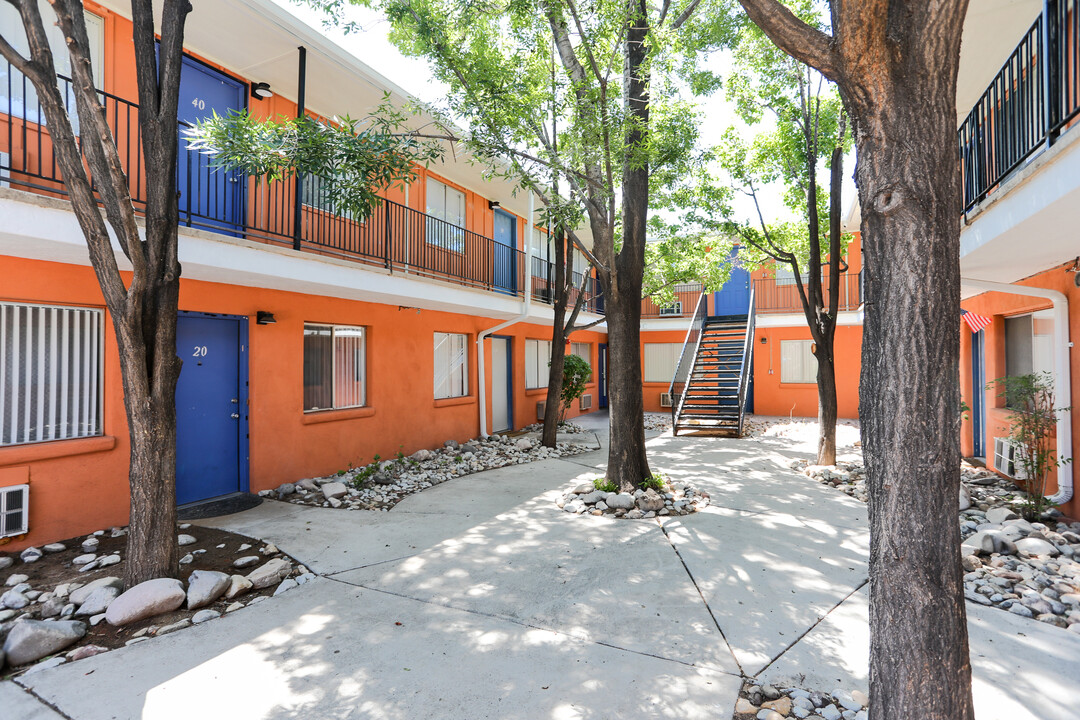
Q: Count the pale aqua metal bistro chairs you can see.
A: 0